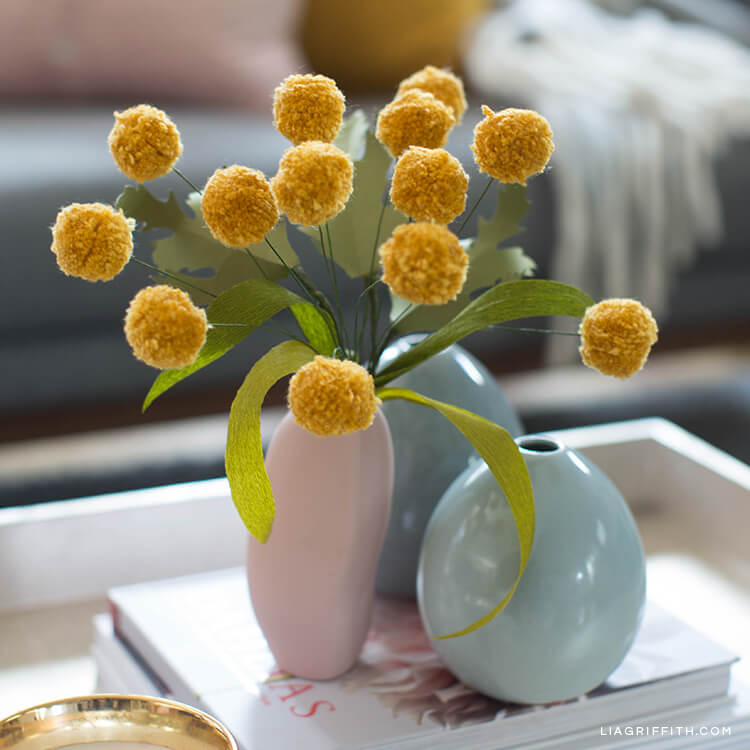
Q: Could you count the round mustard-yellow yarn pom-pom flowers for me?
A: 13